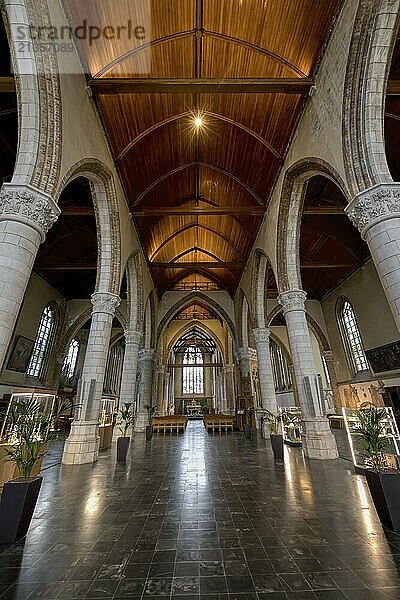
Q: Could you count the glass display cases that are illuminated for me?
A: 4